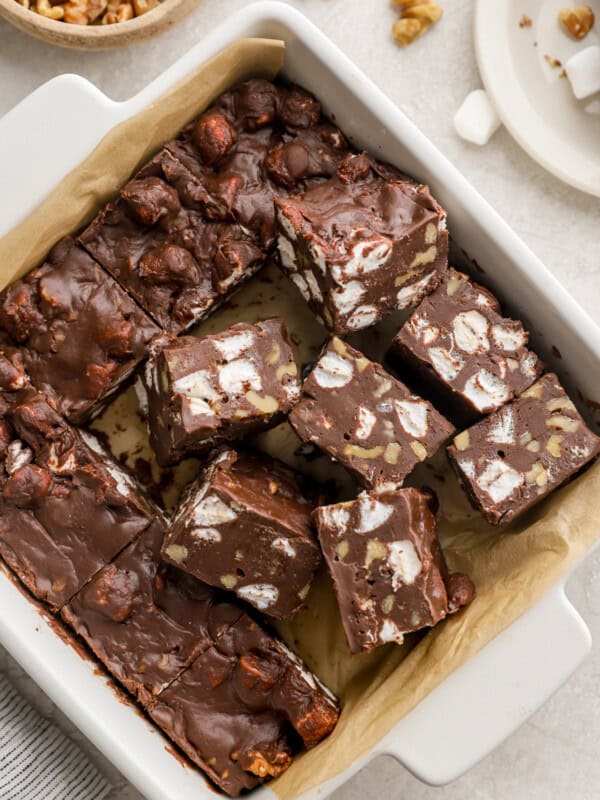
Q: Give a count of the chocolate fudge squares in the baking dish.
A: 13